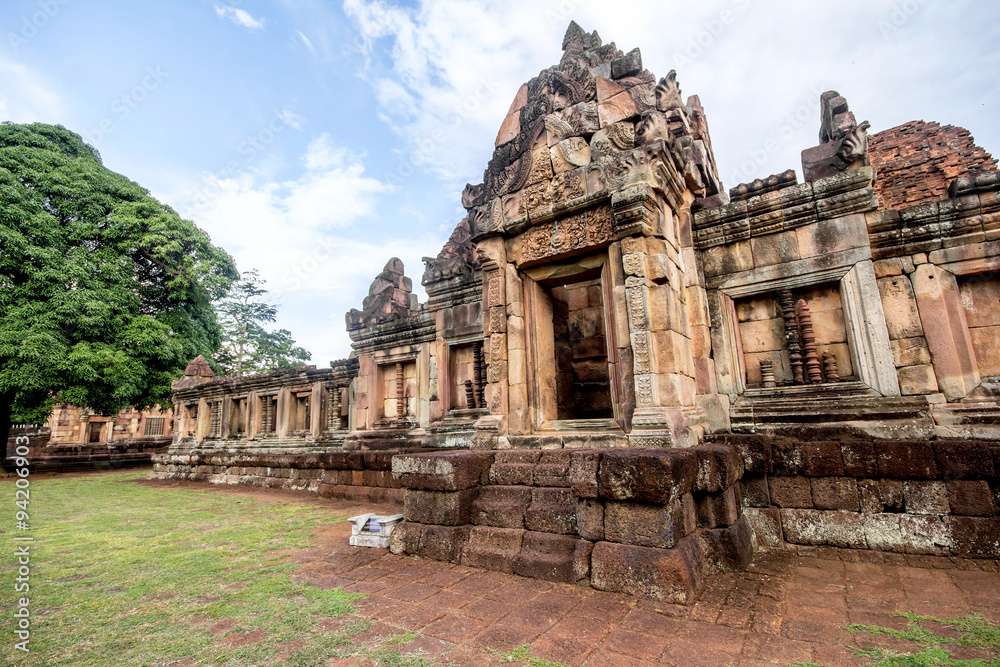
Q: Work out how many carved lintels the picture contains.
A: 1